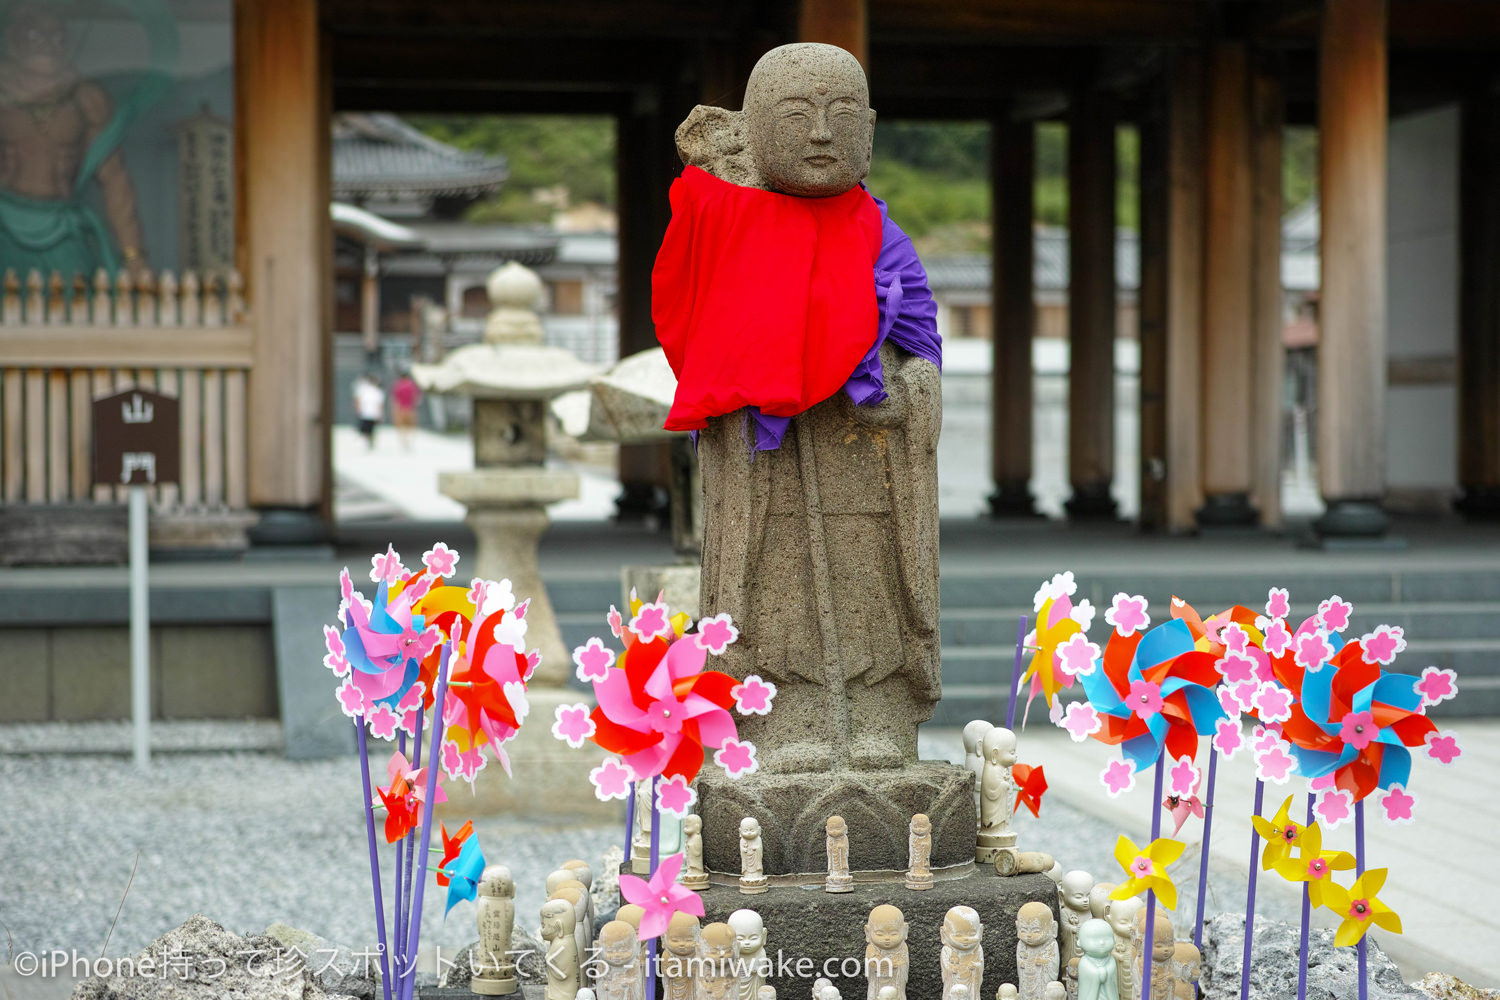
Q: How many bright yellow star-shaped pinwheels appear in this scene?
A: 4